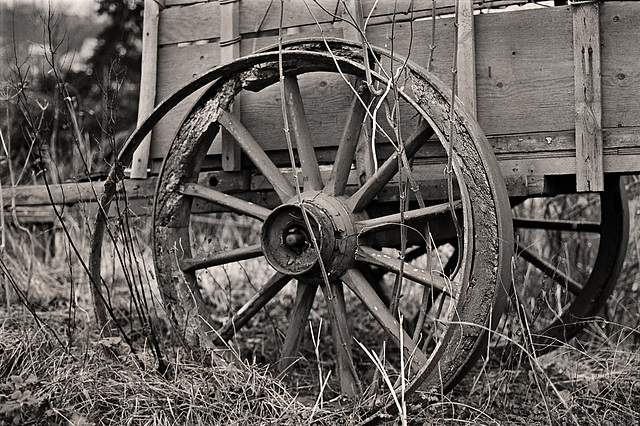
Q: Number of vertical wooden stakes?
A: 5